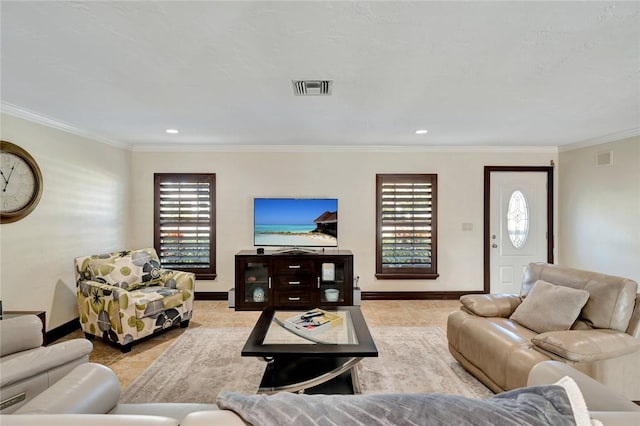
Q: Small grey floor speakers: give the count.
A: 2